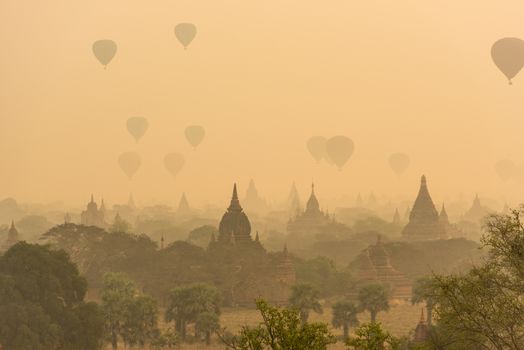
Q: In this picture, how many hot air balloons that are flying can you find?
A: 11